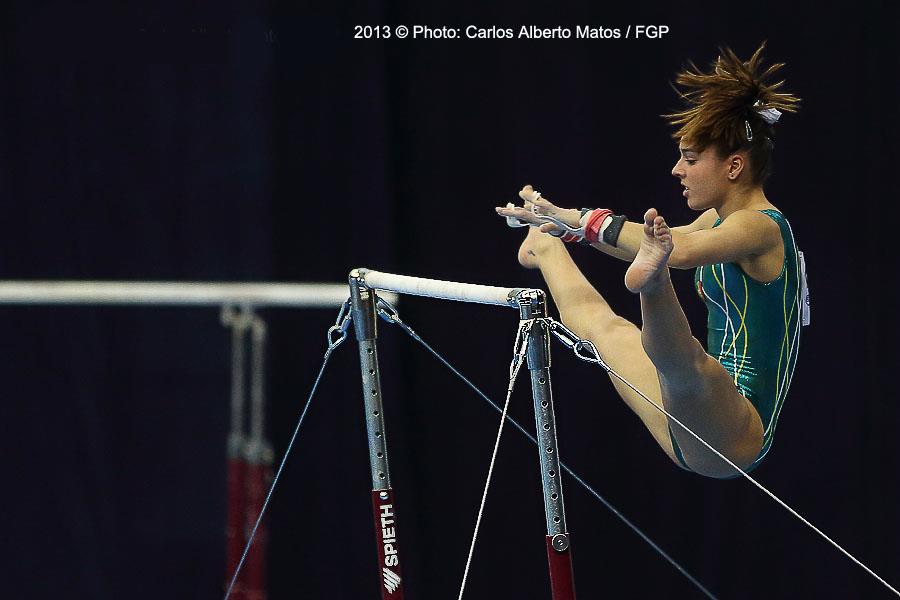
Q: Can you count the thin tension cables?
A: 4